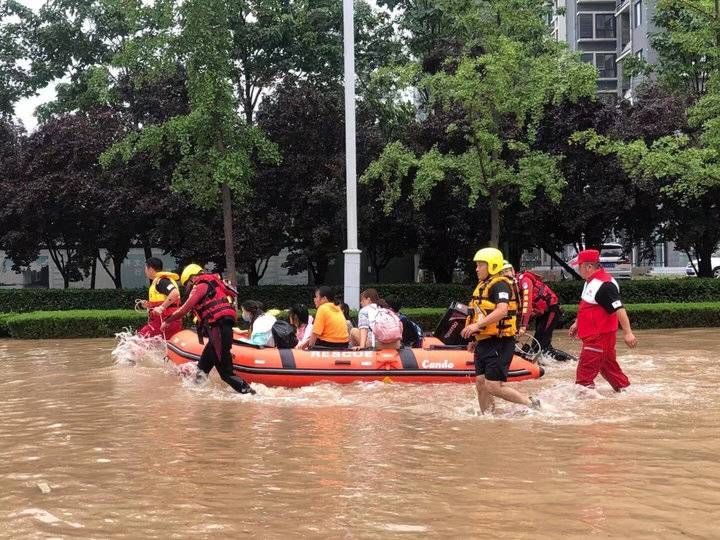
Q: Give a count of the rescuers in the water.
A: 5